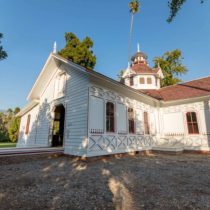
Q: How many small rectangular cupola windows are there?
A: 2